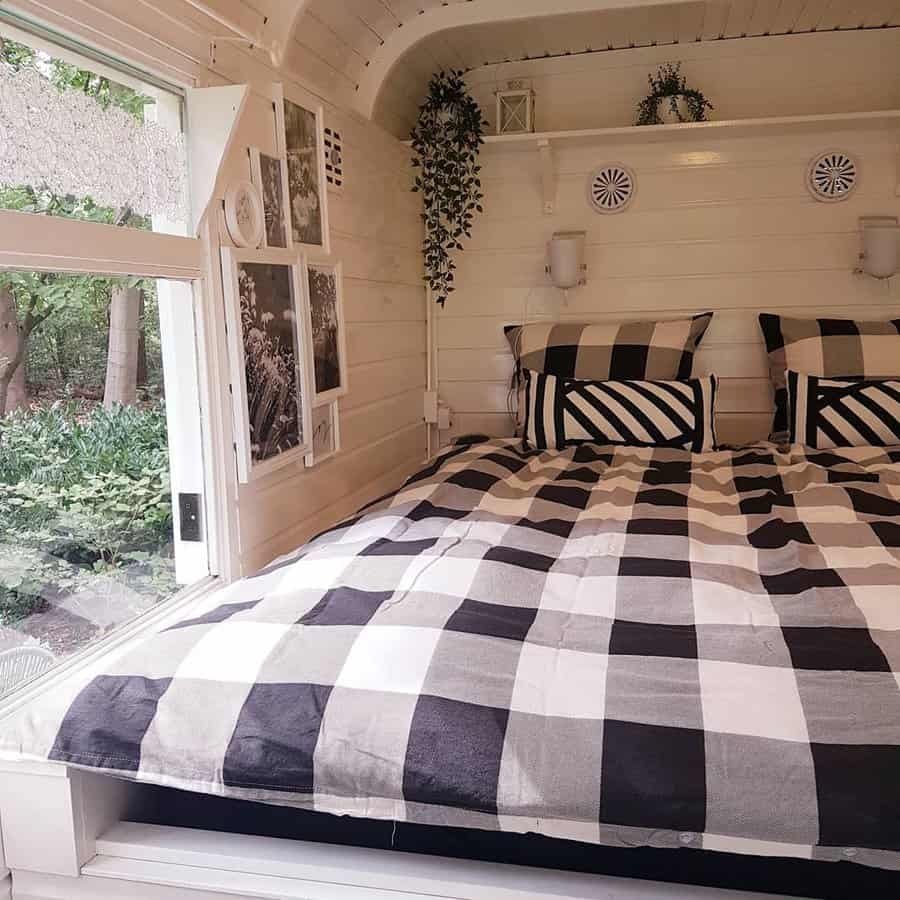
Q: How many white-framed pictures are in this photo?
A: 6